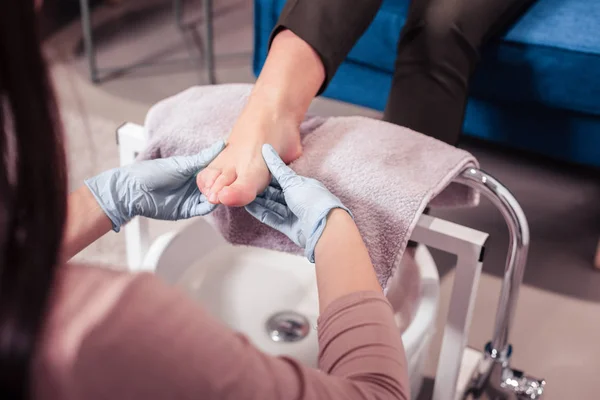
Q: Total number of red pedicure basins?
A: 0